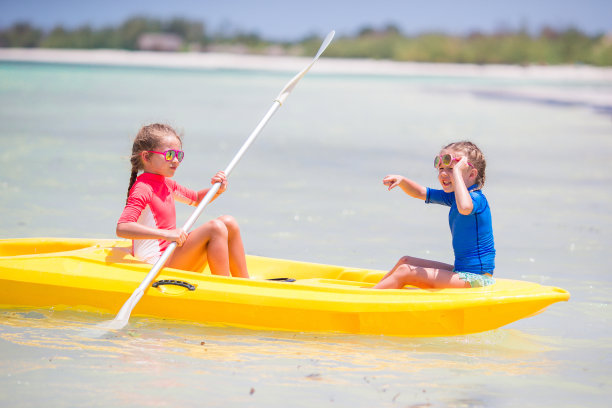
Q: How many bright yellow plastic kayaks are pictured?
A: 1